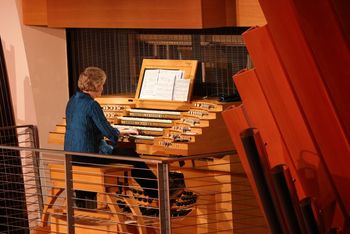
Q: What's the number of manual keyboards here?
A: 4